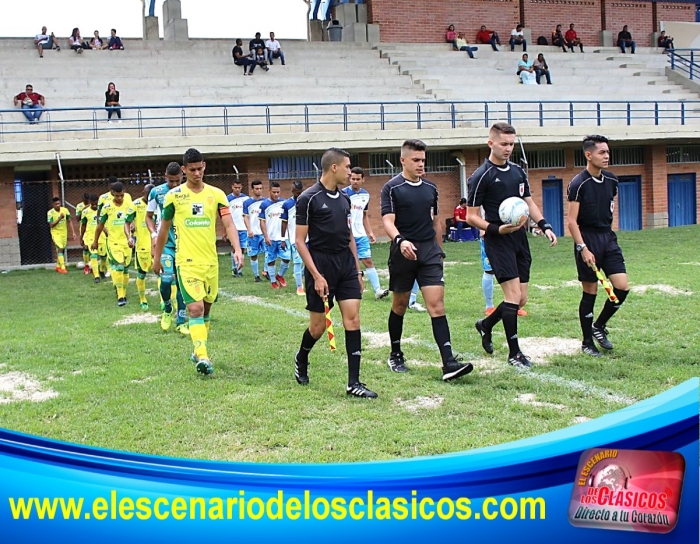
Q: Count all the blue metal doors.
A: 3